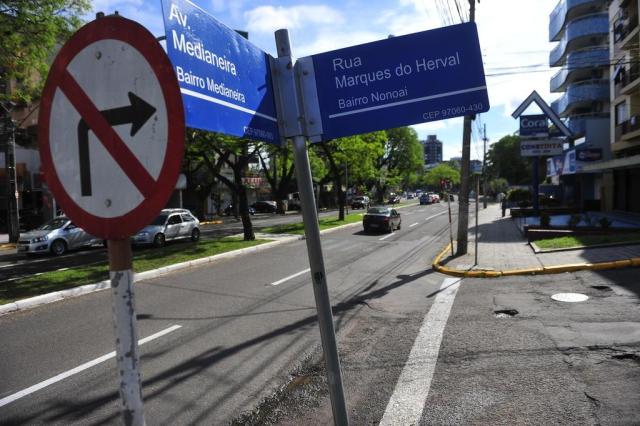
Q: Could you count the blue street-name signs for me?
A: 2